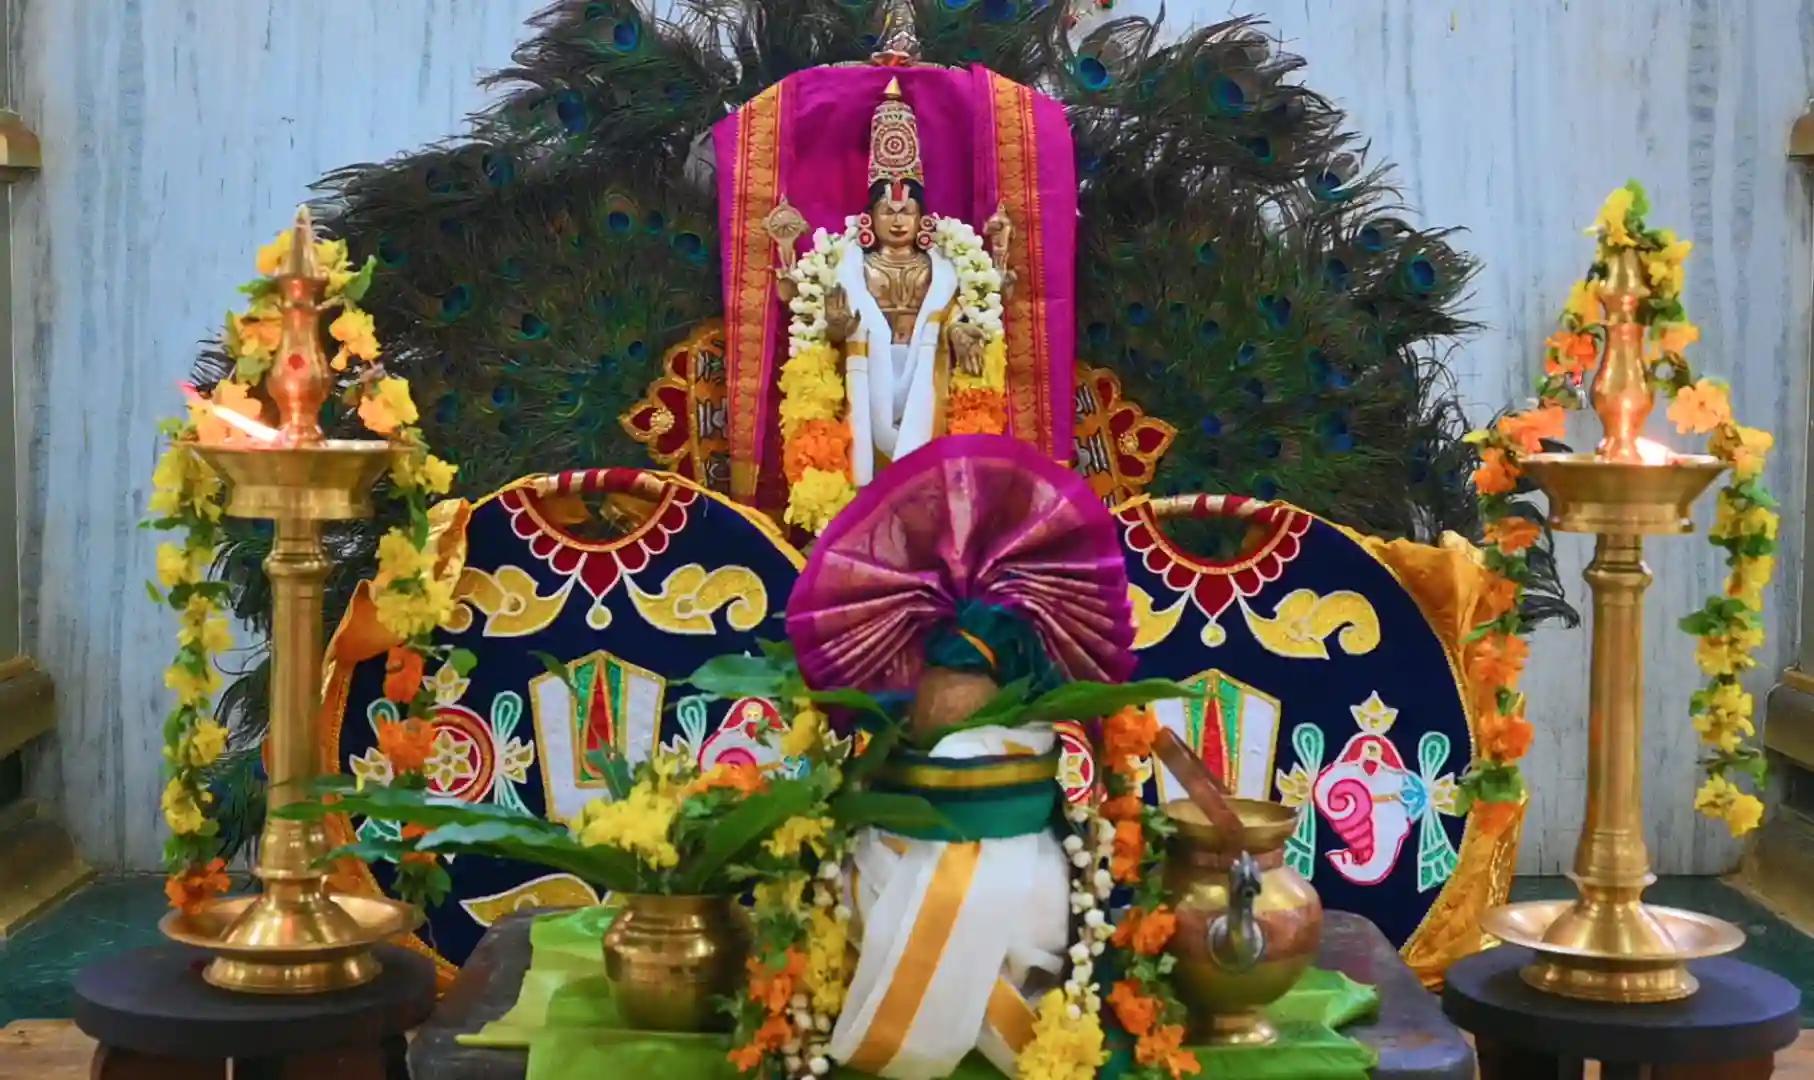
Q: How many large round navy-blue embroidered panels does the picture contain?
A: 2